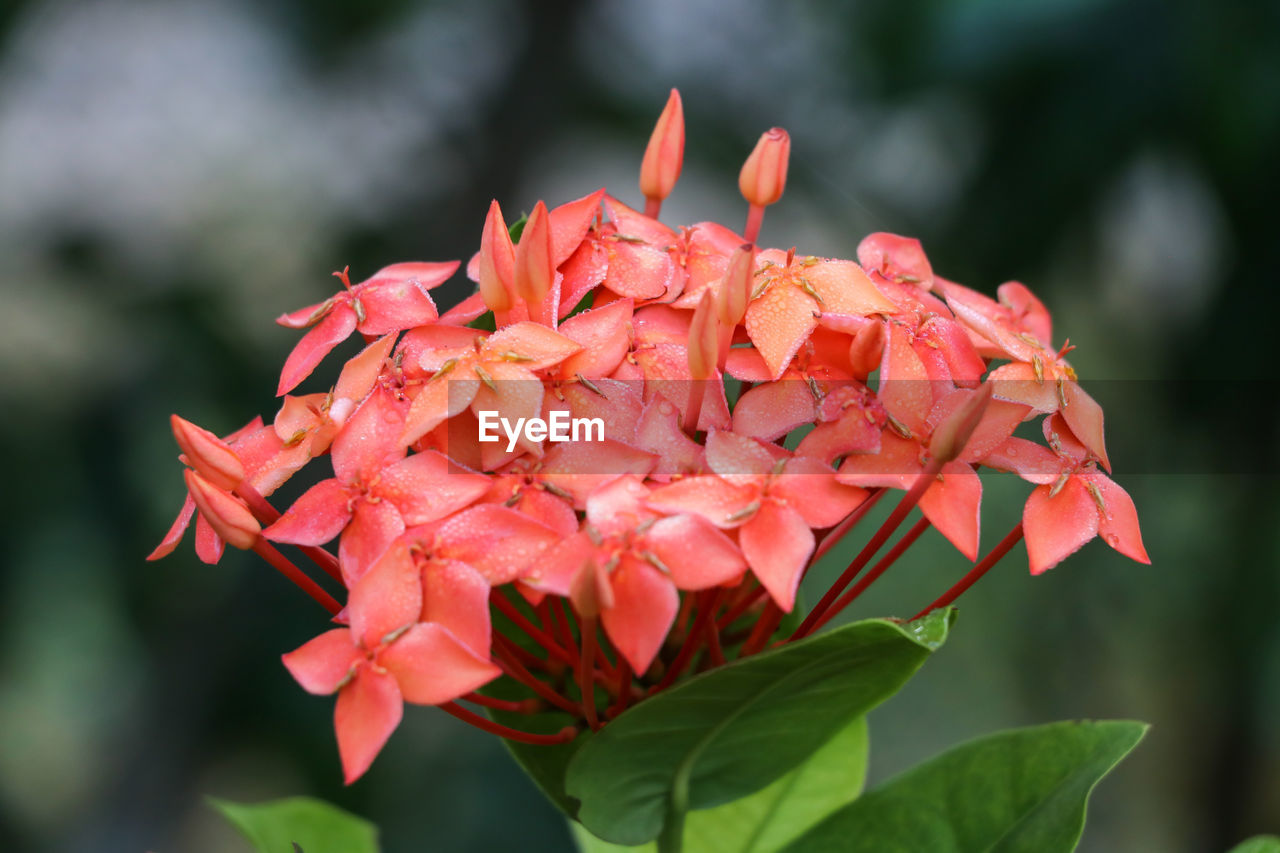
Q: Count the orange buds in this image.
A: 11